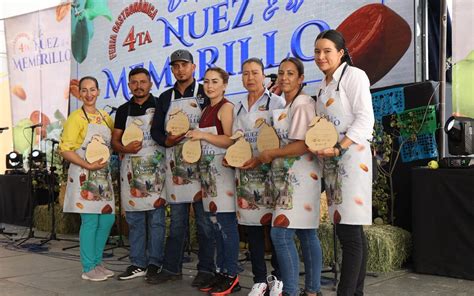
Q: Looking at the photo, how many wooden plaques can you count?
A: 7